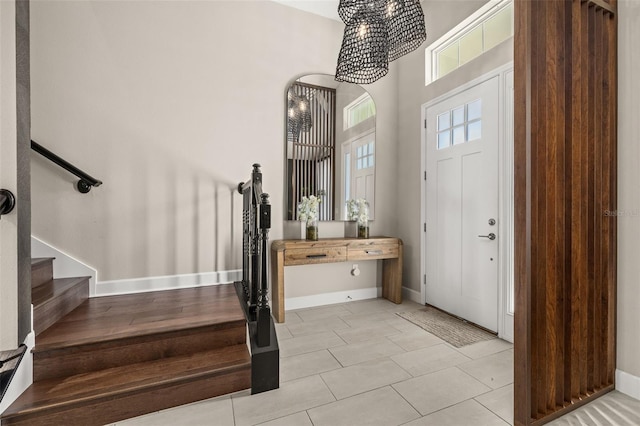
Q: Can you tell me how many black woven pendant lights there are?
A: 3